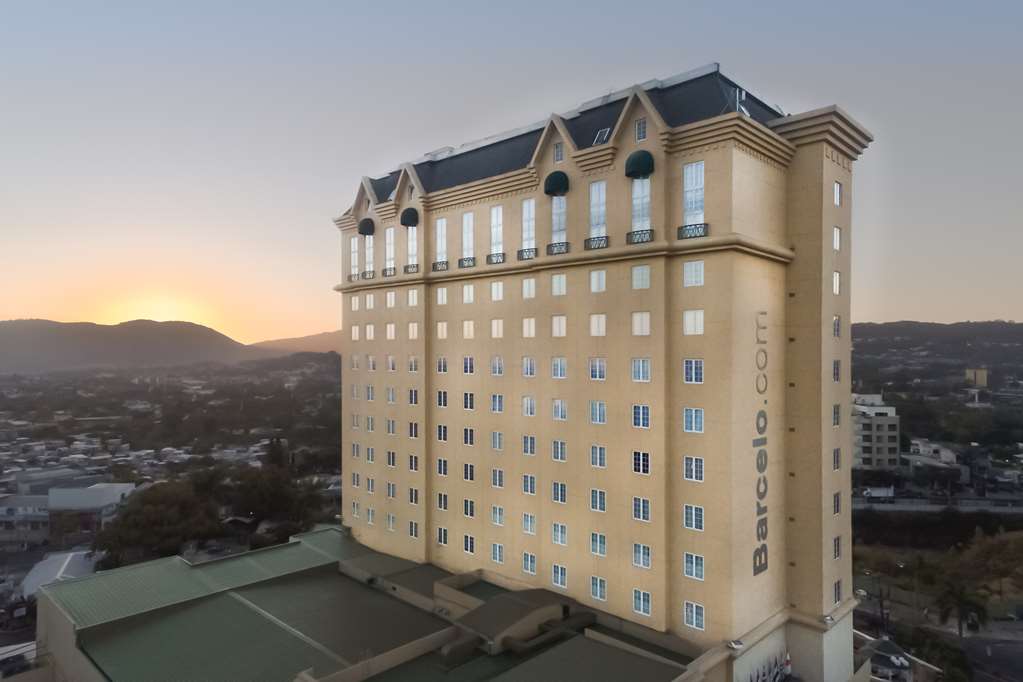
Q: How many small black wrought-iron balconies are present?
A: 12